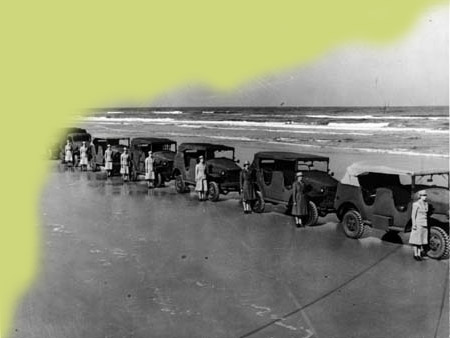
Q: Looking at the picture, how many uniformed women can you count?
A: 9